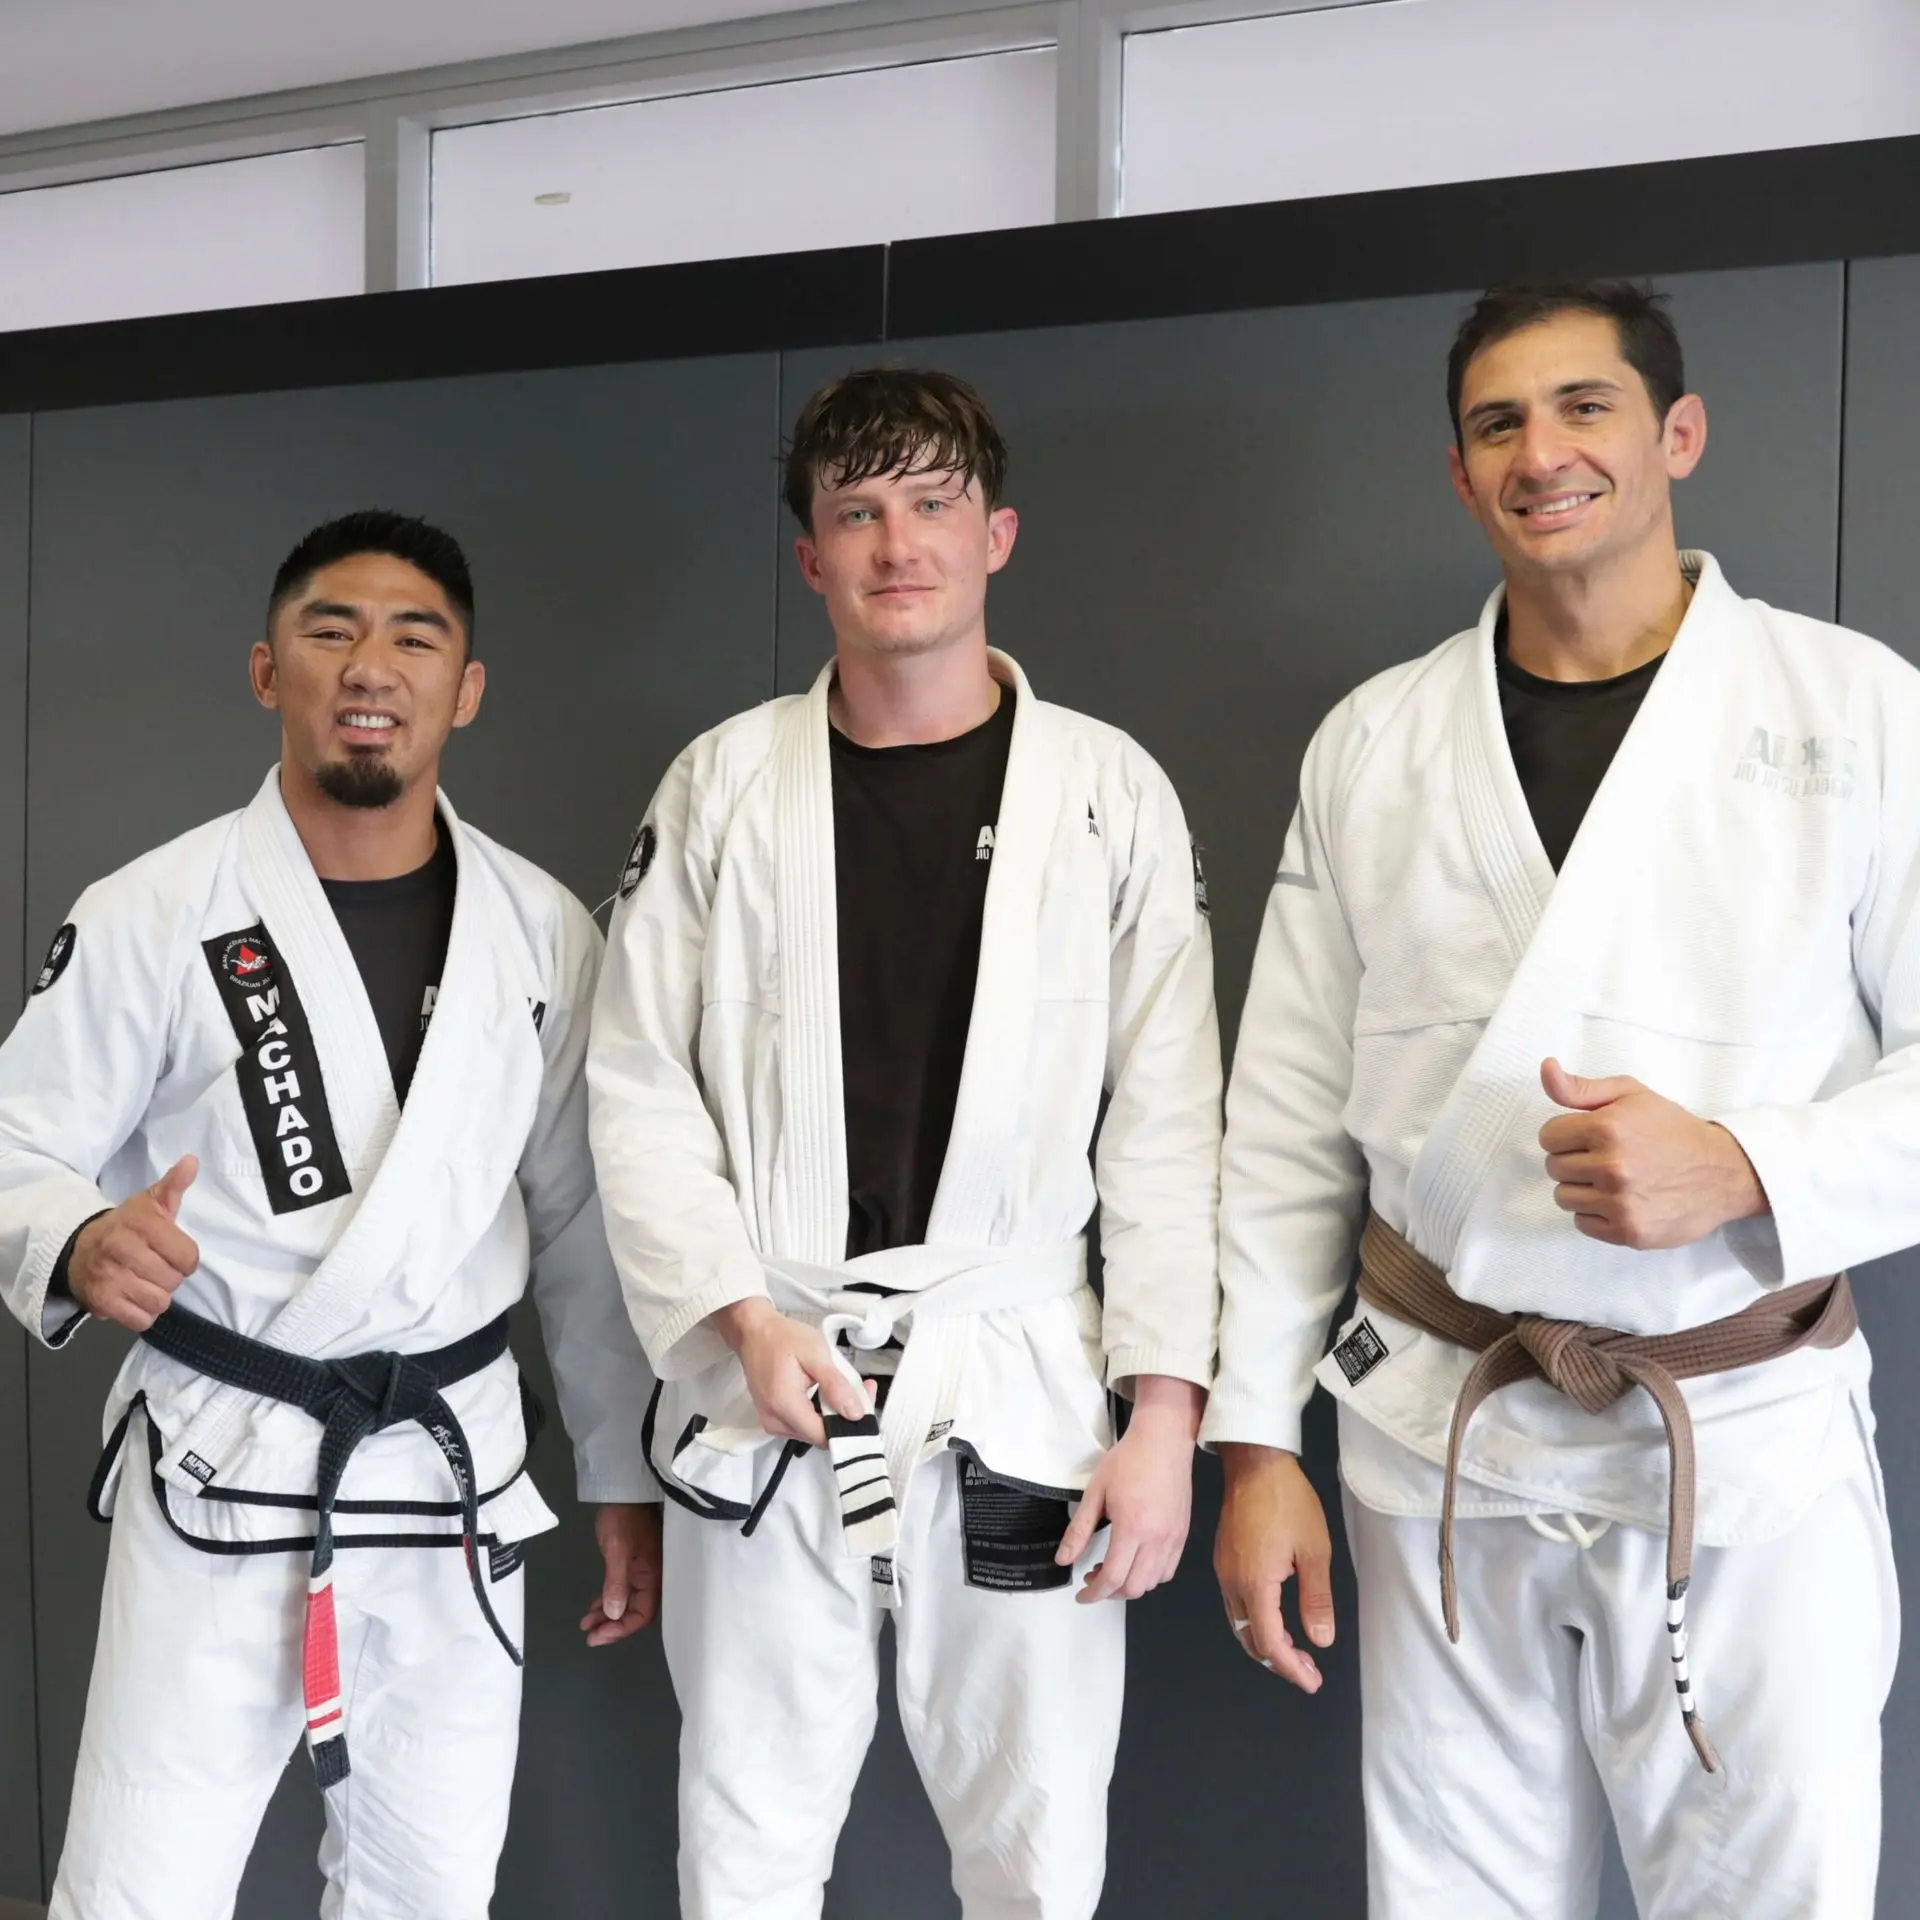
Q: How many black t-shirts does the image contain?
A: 3